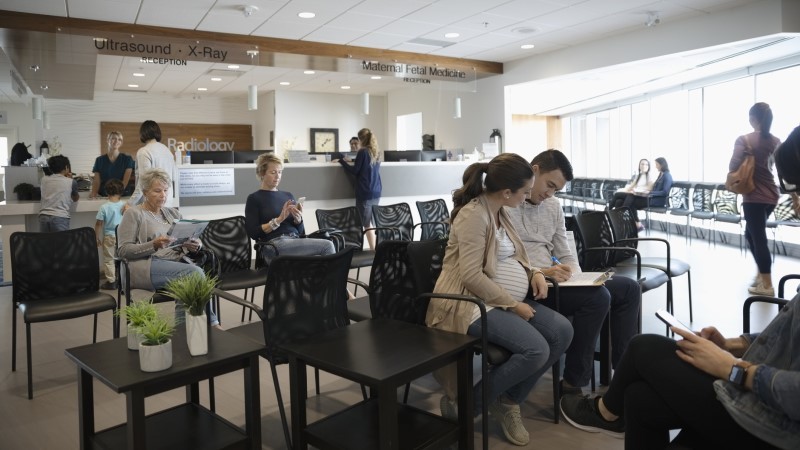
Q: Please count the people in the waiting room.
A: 14